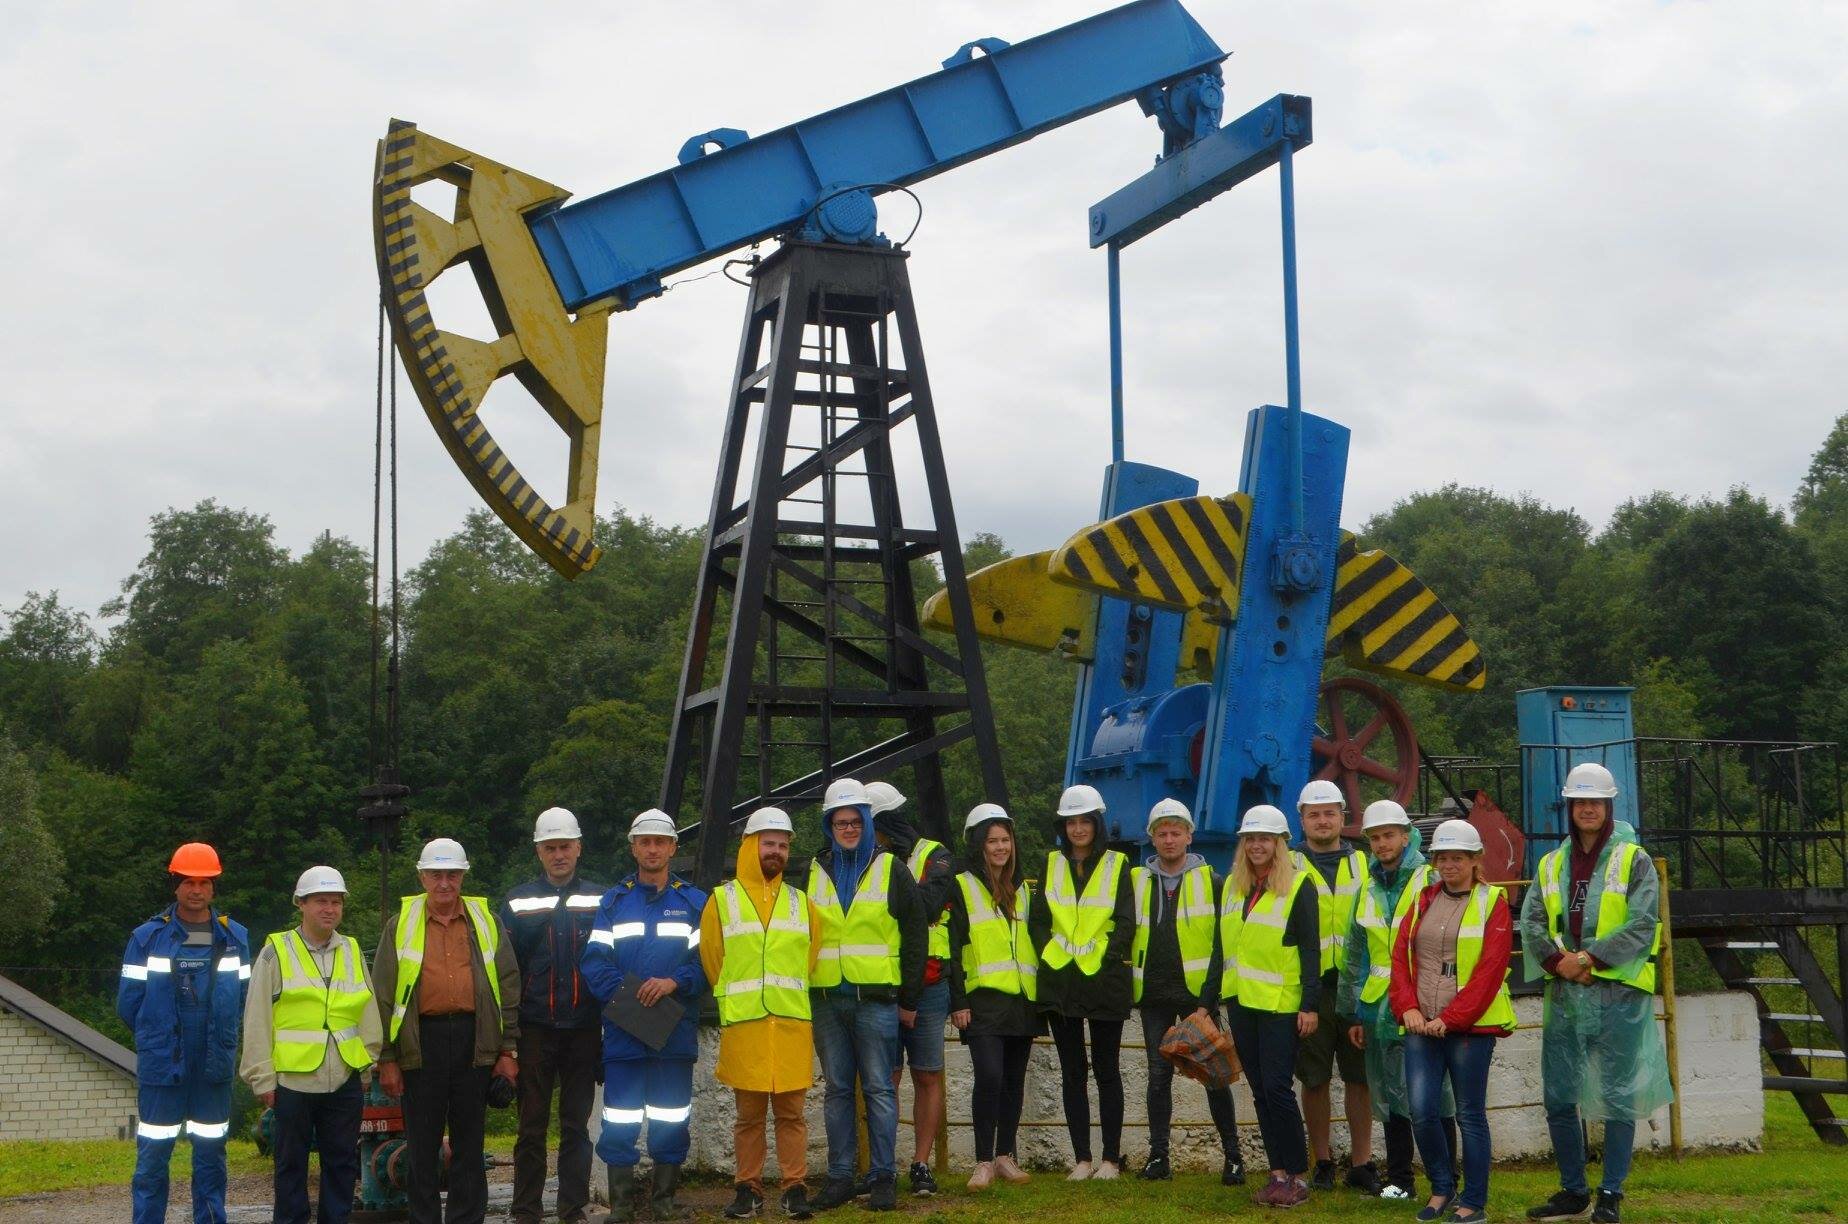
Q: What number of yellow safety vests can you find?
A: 13